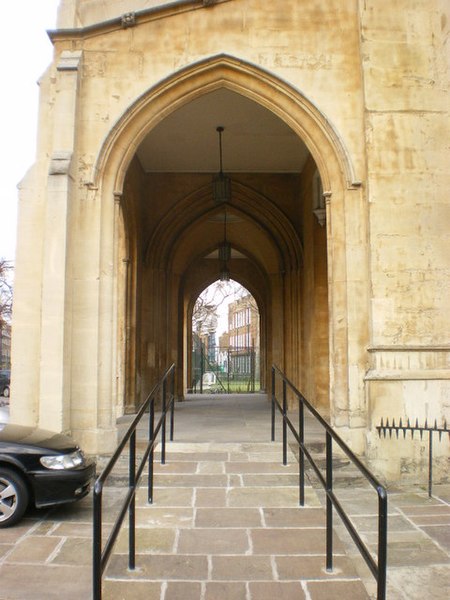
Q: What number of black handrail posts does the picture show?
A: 10